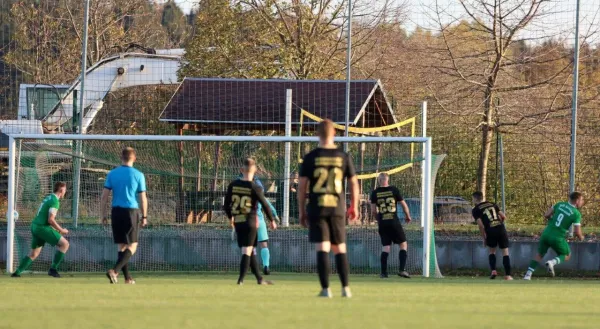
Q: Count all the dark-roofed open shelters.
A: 1